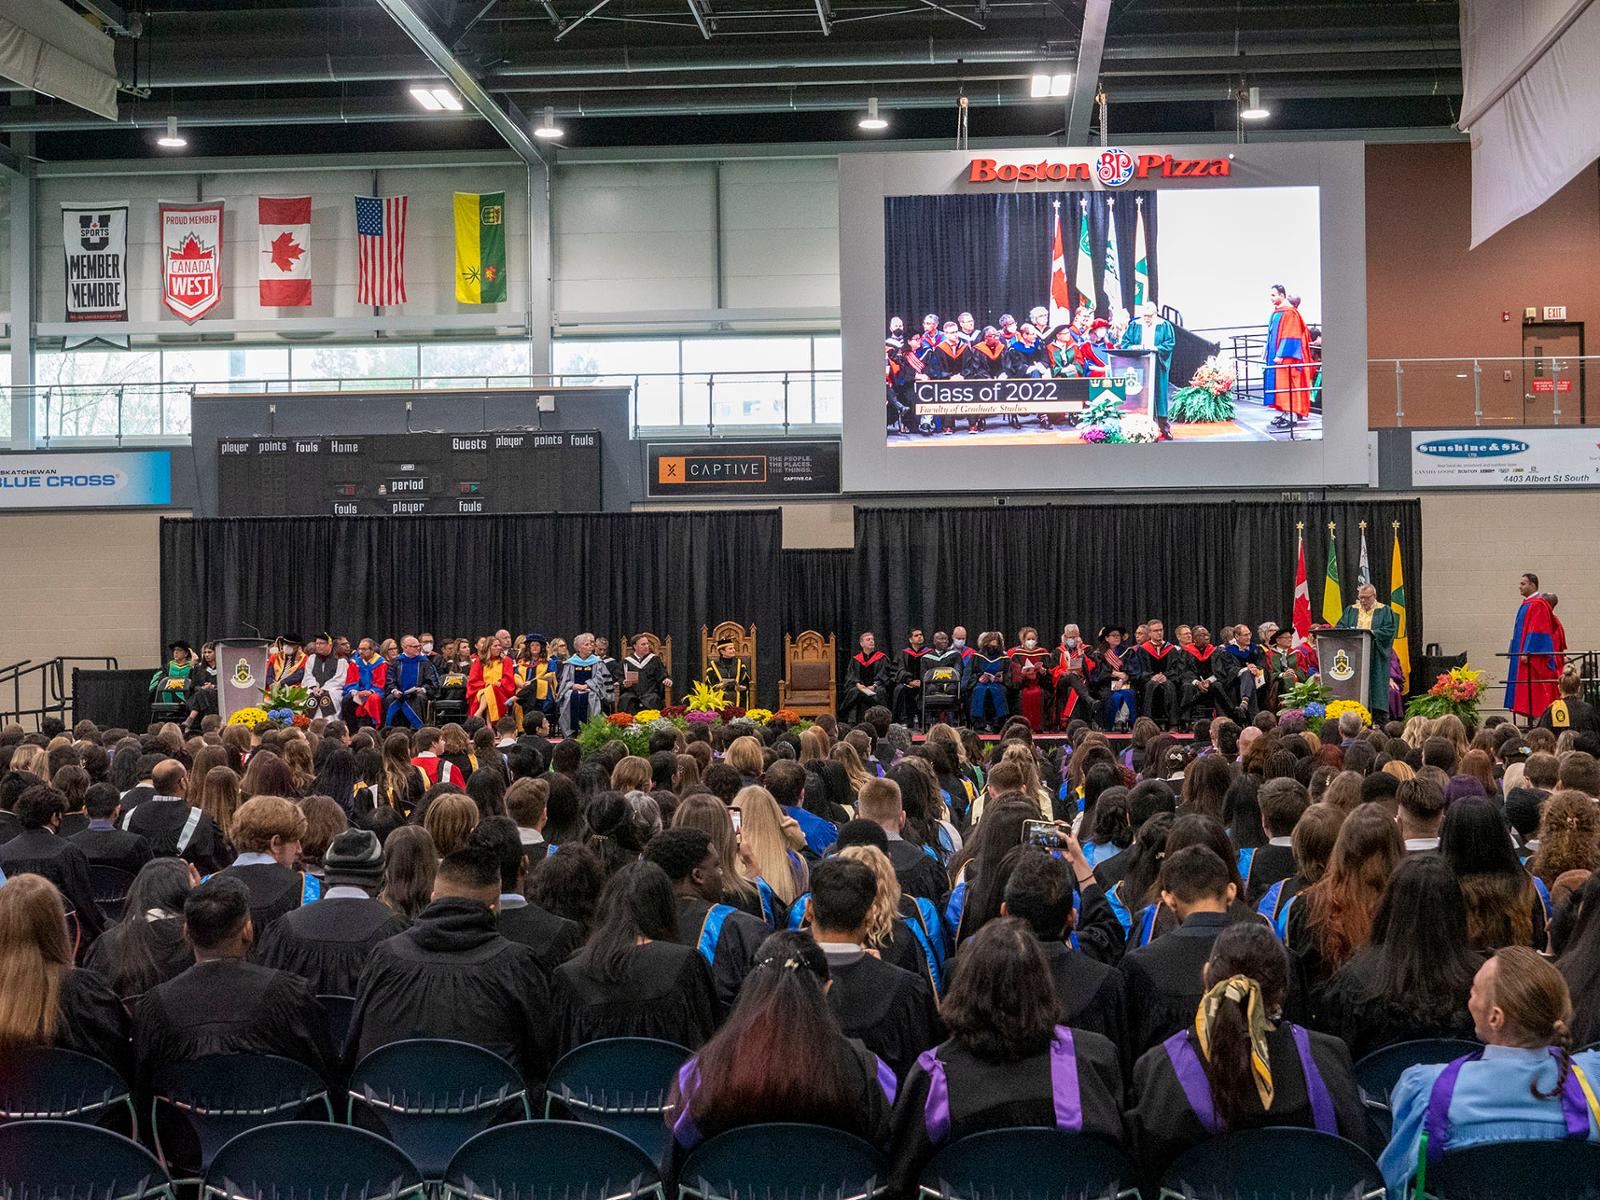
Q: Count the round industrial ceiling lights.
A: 4